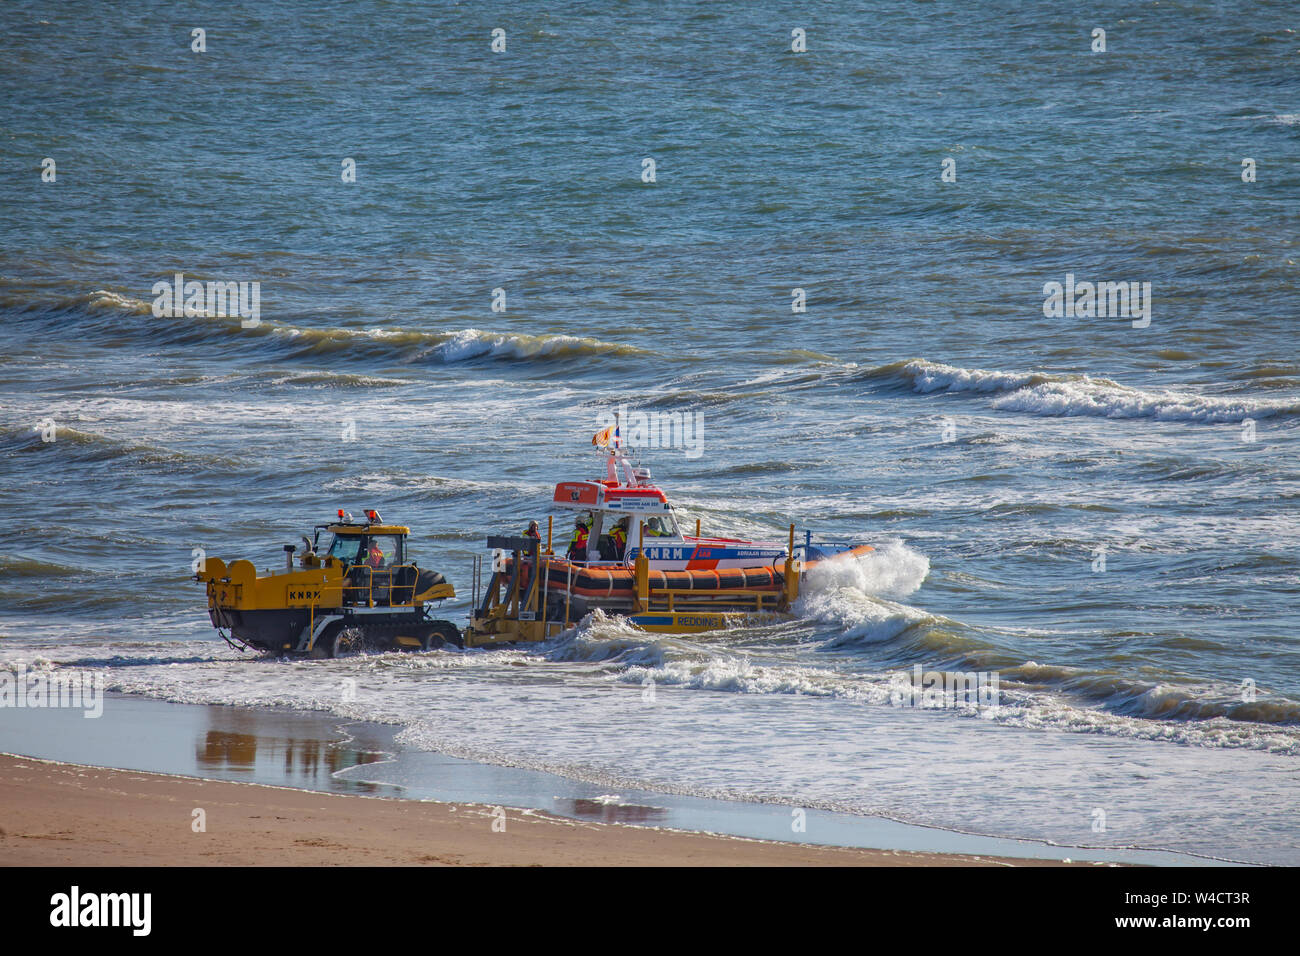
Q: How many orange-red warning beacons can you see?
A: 2